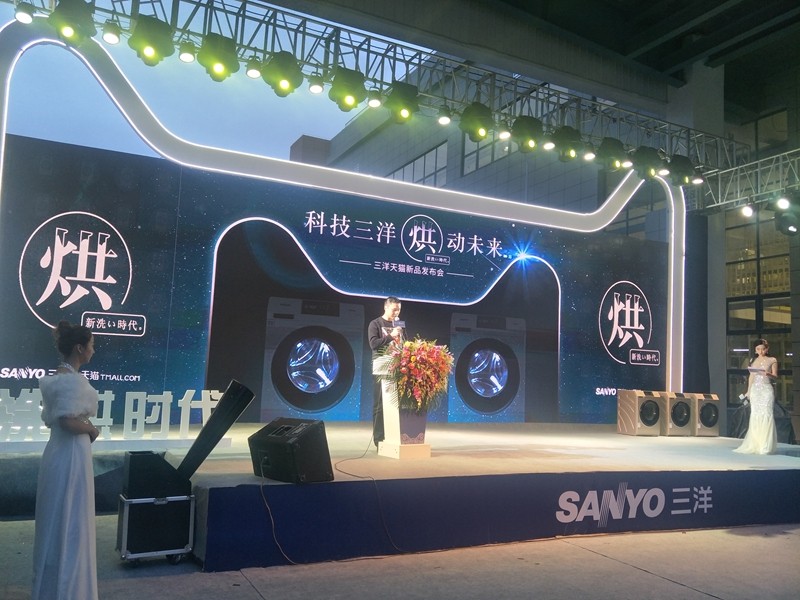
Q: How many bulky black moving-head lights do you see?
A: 13